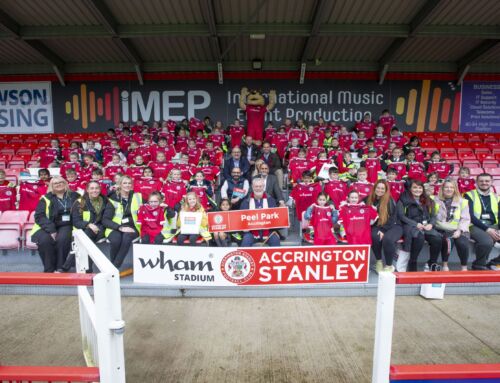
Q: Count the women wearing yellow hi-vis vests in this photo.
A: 4